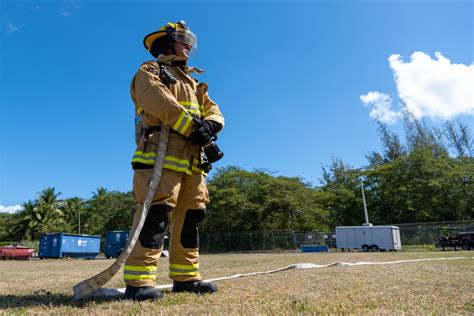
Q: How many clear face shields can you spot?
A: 1